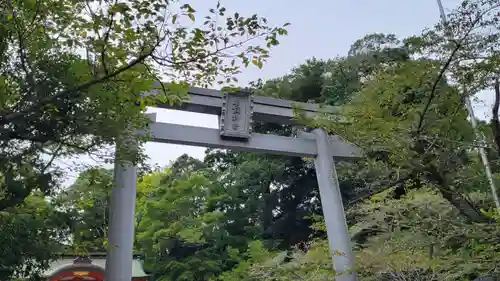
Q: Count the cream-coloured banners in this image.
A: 0